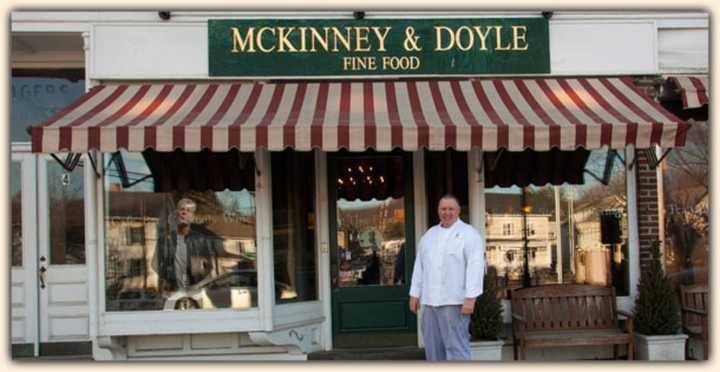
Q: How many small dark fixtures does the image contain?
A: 3